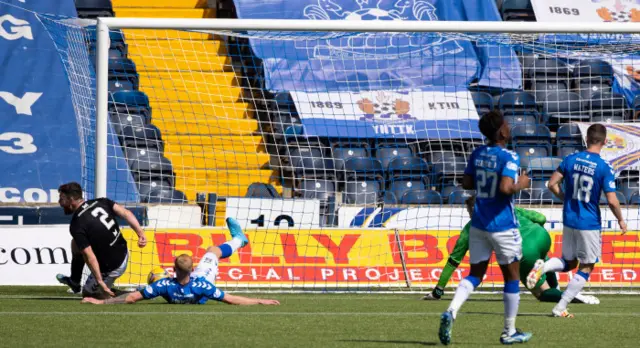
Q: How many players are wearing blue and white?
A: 3